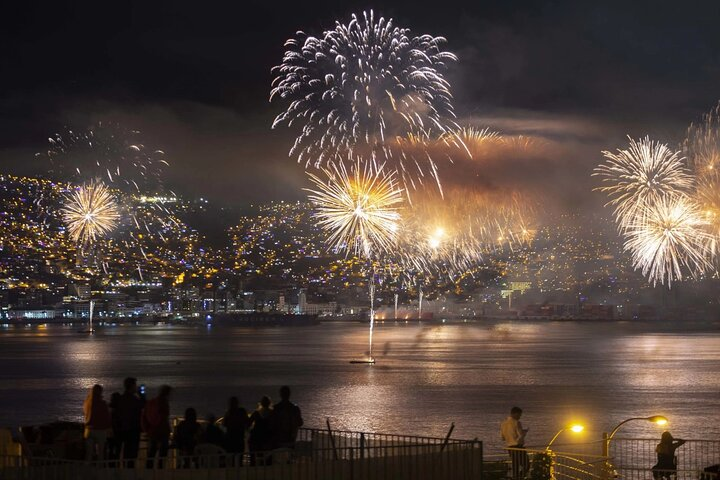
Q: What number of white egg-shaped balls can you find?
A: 0